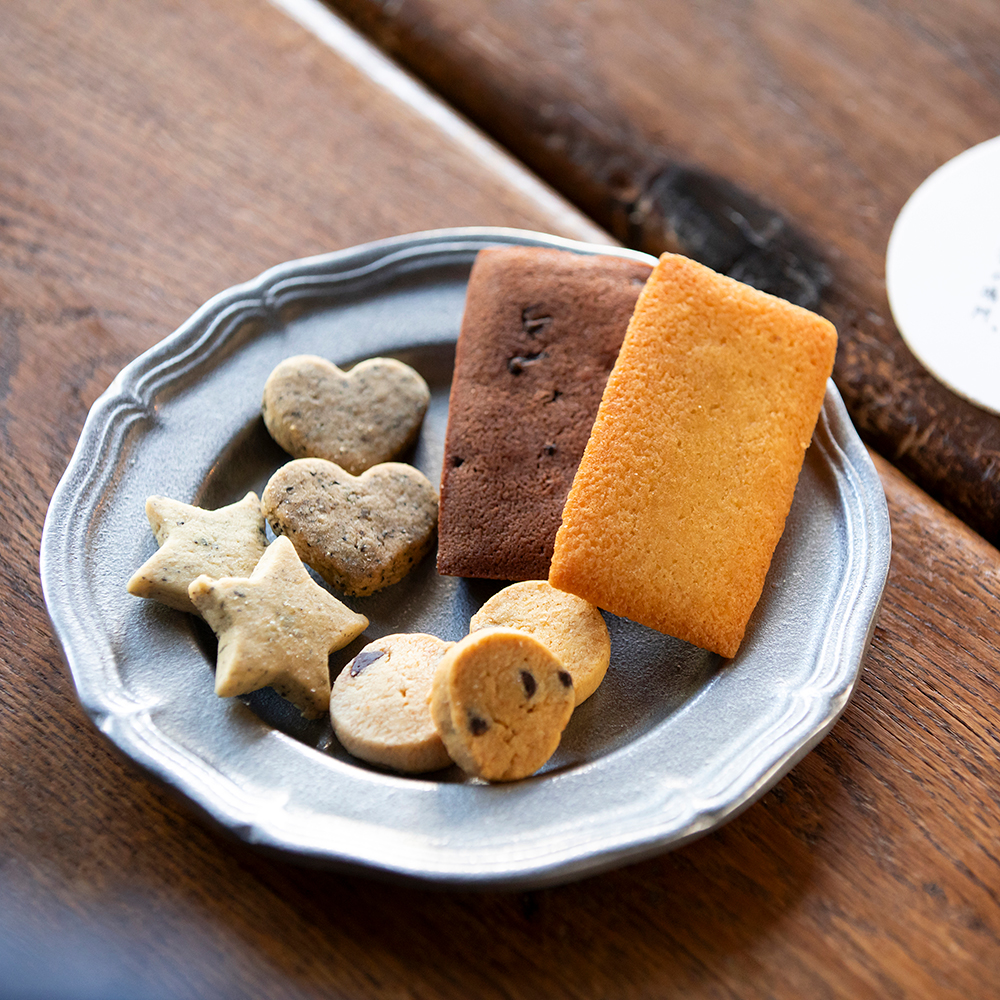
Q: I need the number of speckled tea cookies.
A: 4